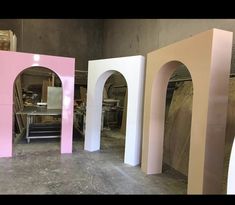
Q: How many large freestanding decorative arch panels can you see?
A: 3